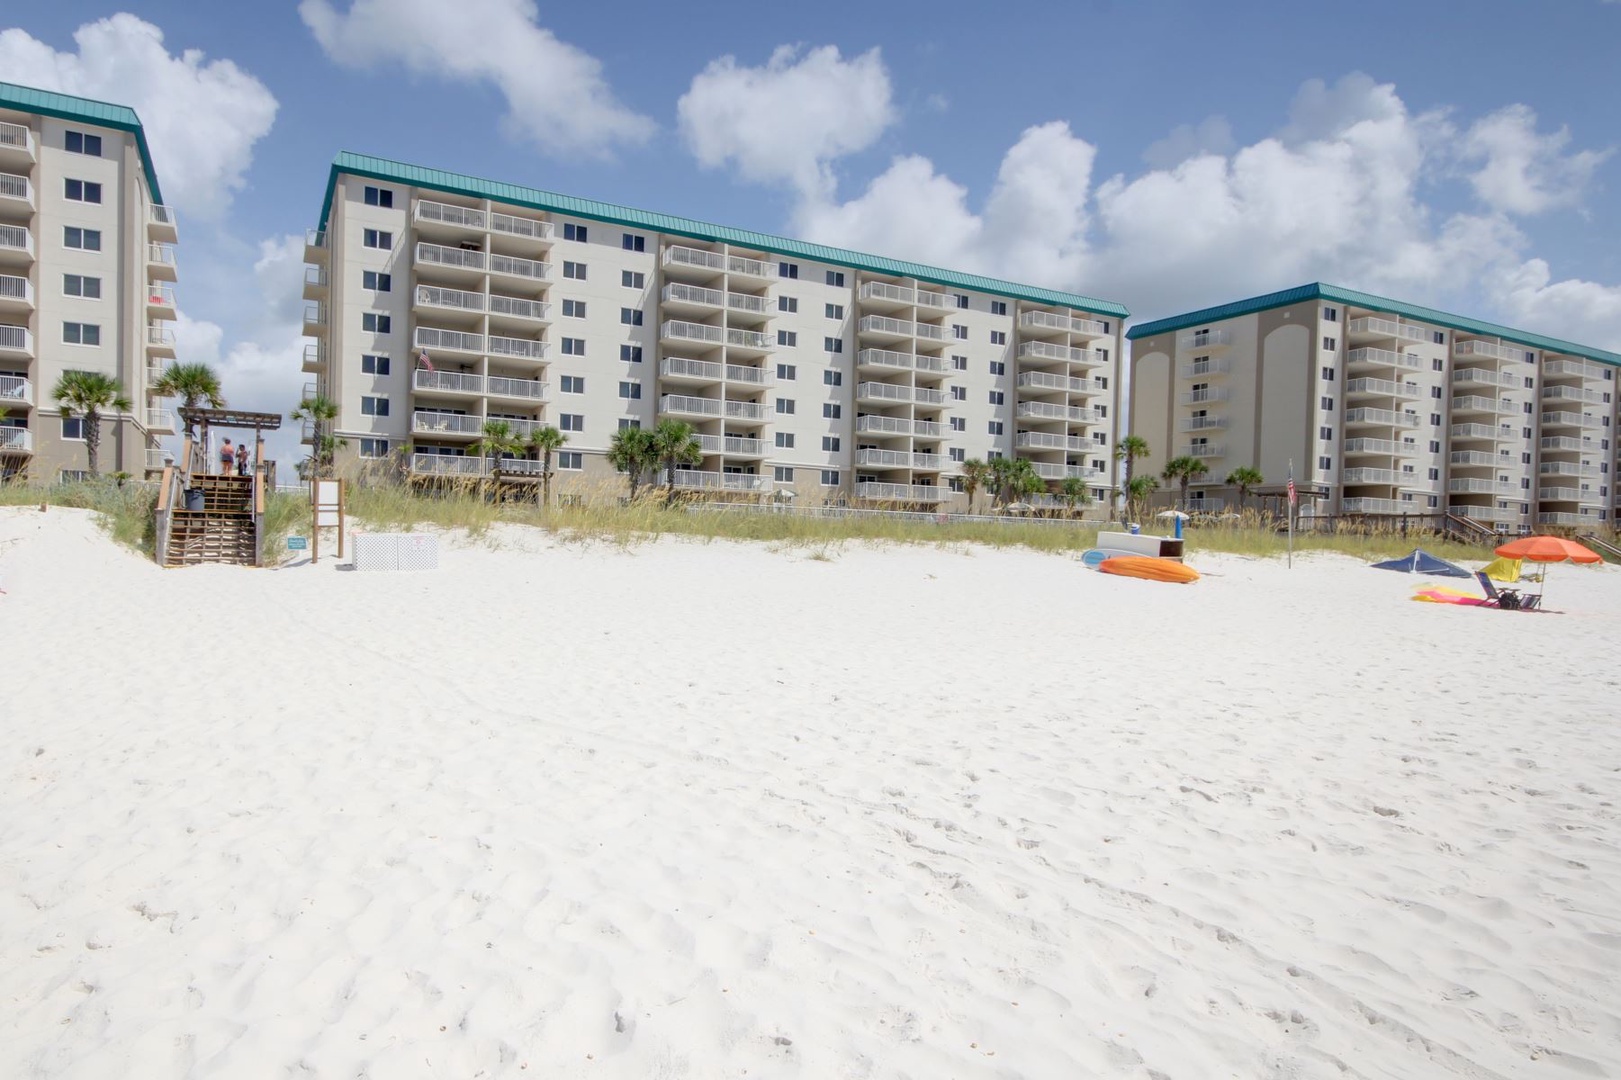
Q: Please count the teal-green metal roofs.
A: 3